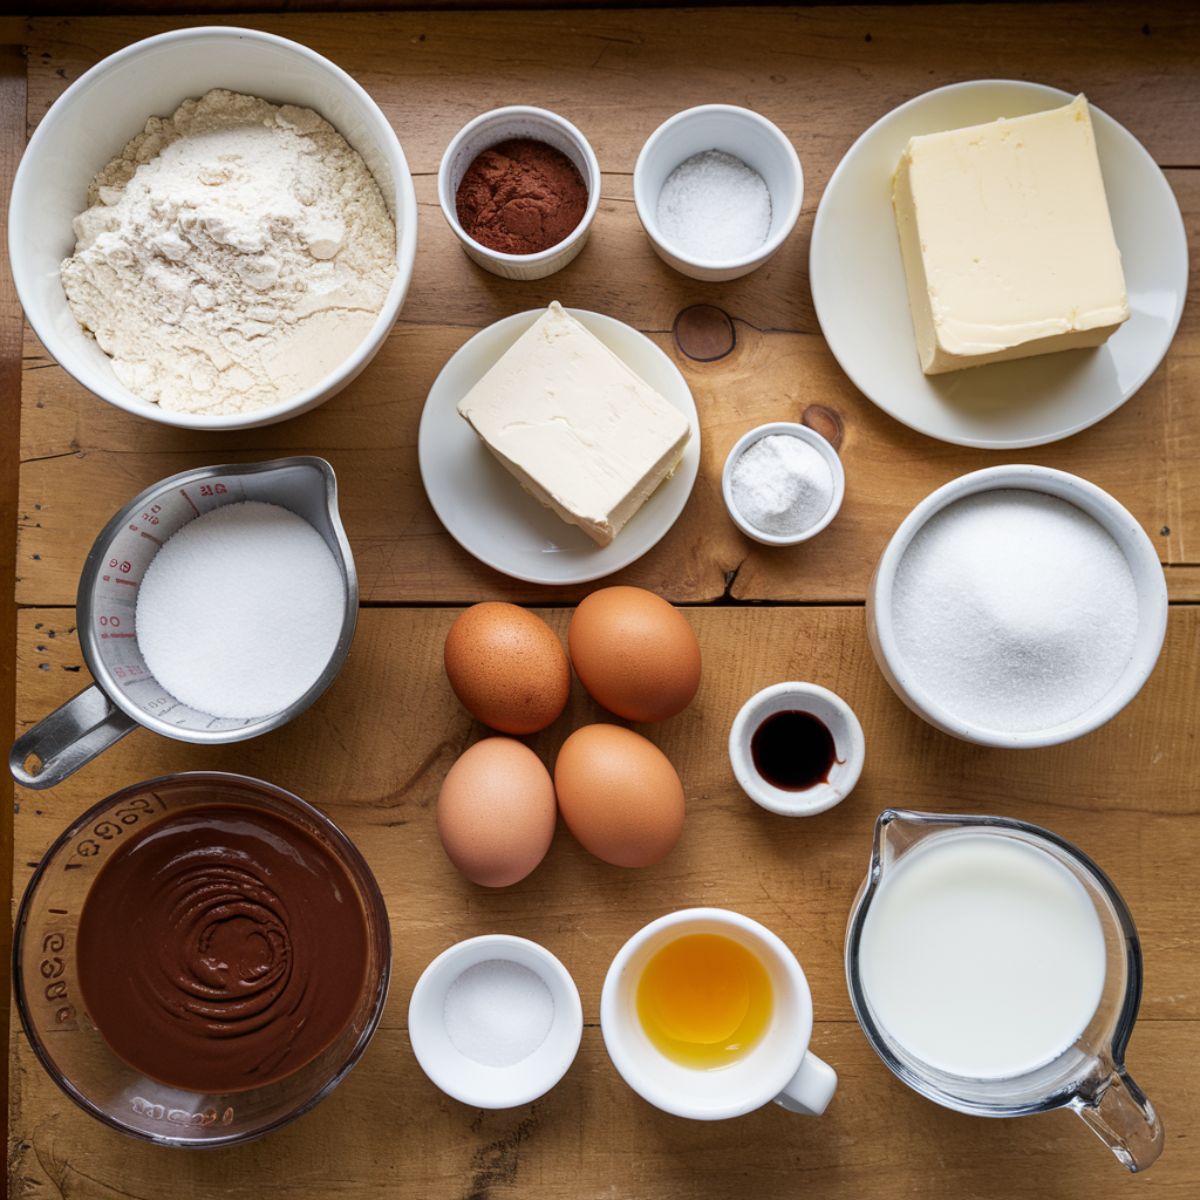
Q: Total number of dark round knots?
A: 2